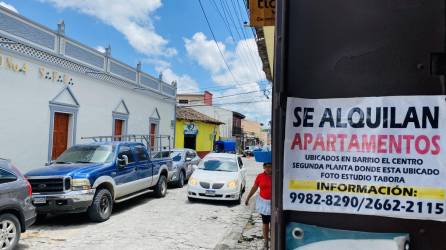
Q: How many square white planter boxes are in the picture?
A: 0